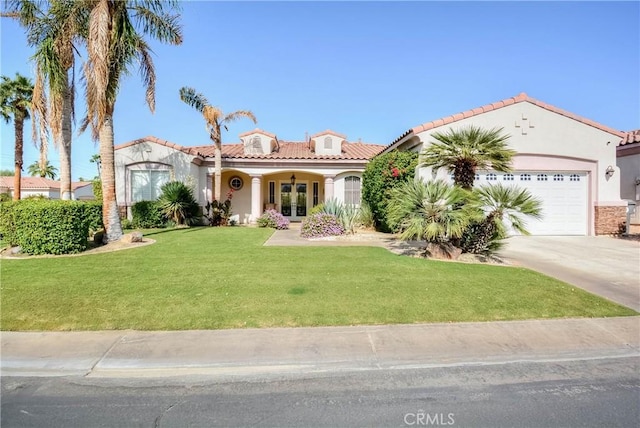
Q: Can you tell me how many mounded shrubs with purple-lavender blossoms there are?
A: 2